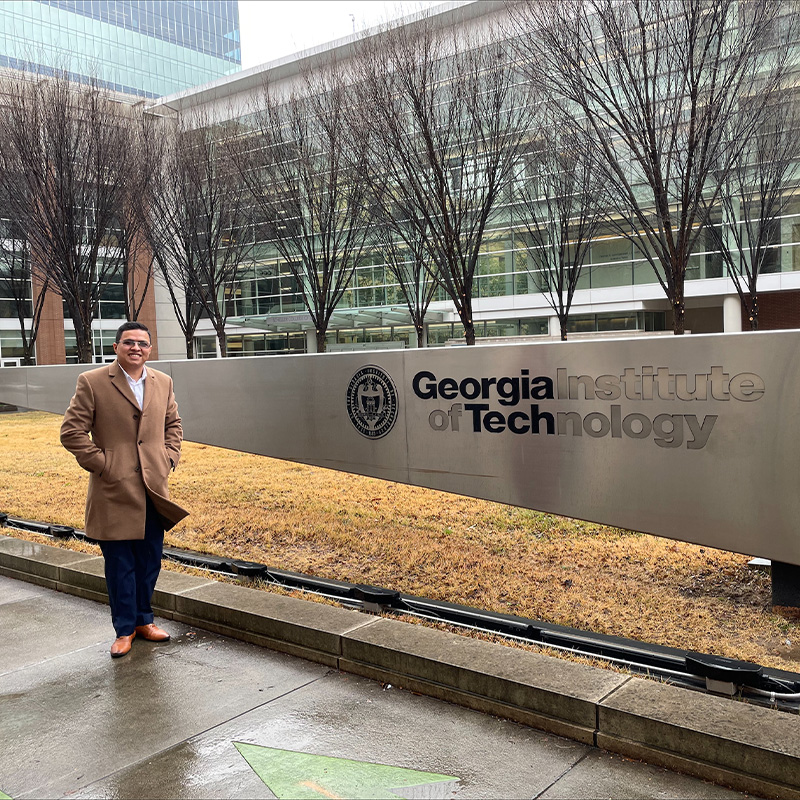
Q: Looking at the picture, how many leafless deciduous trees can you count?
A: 11